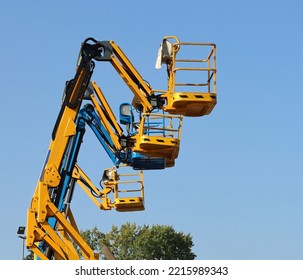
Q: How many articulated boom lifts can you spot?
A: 4